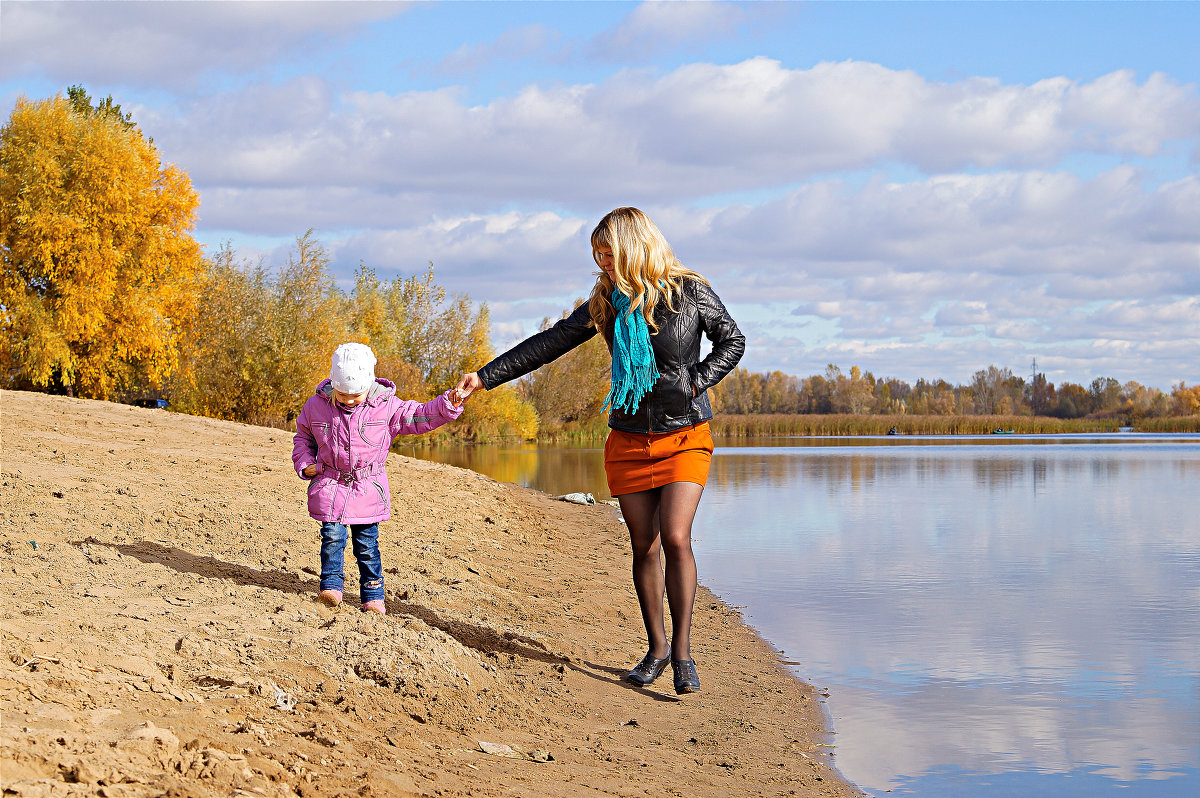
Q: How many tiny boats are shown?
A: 2